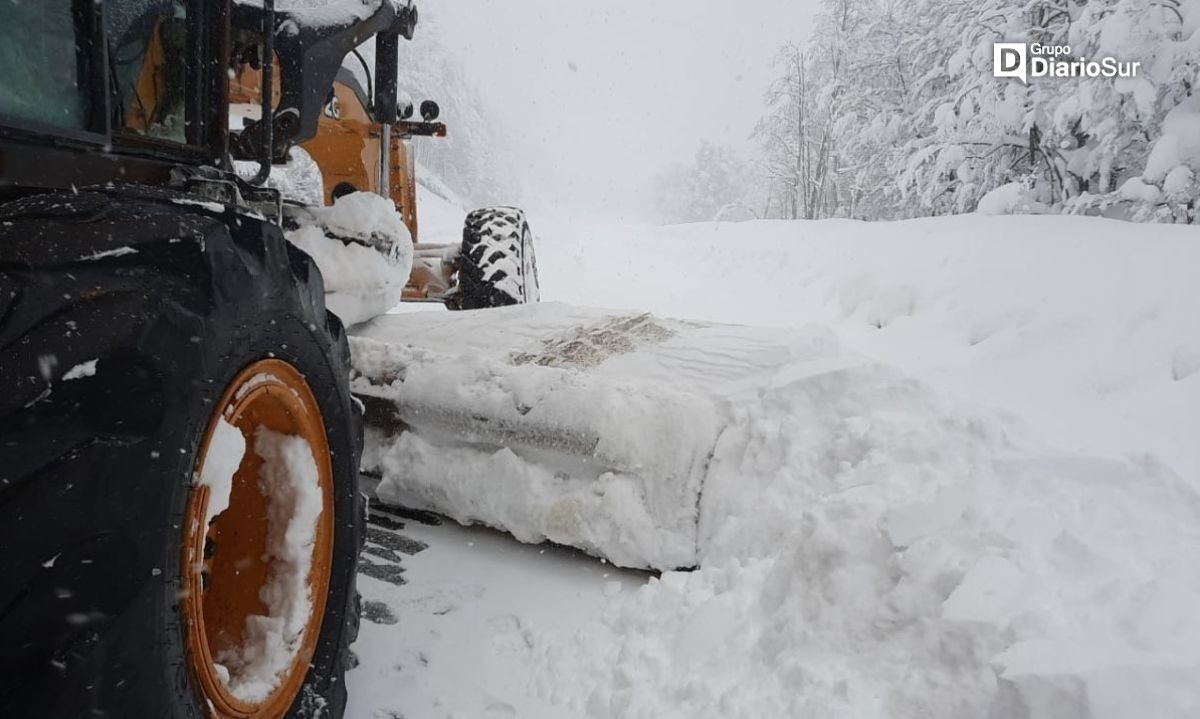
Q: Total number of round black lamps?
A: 2